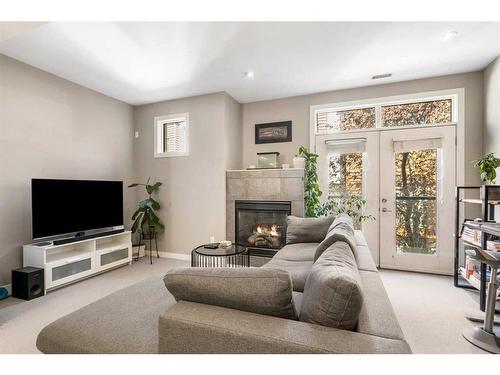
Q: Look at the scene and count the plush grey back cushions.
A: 5